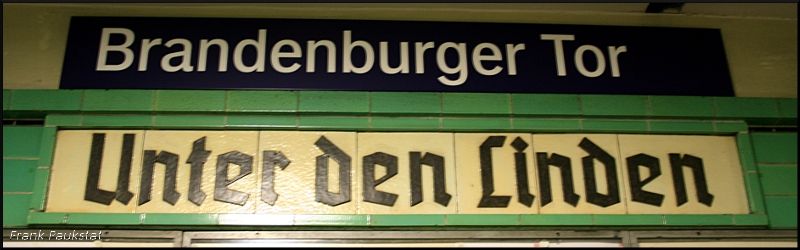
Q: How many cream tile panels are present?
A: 7